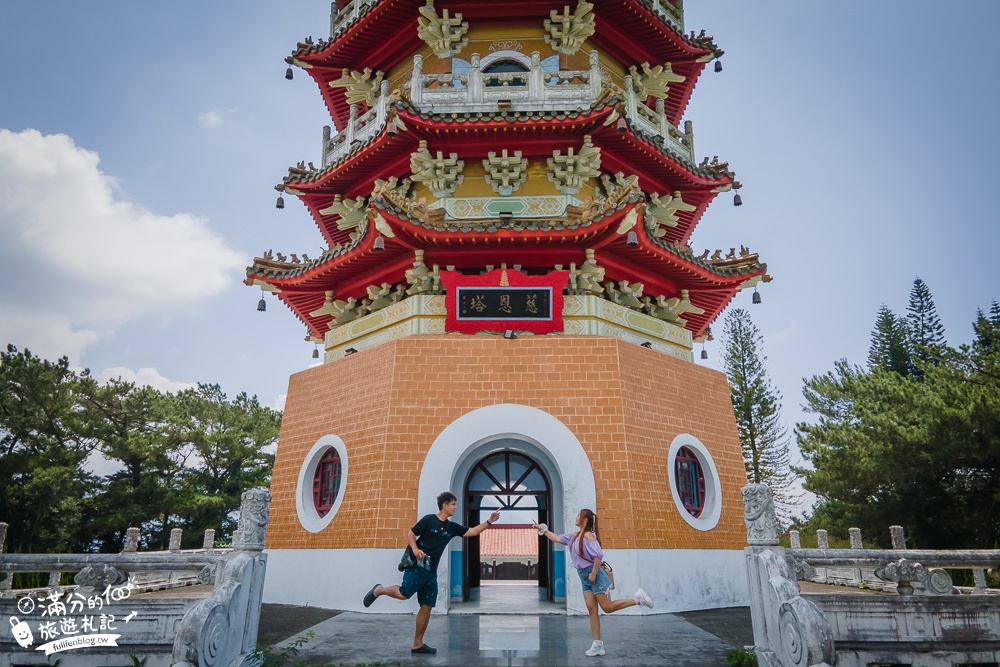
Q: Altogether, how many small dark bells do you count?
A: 12